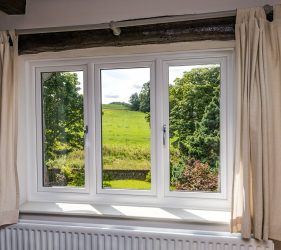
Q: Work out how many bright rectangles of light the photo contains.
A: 3